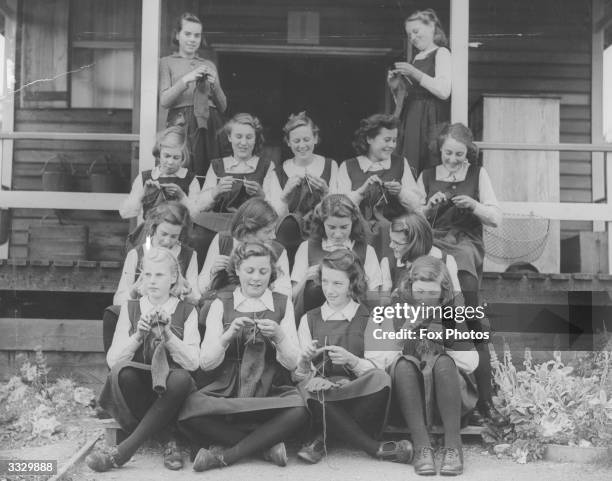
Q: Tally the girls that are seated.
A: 13